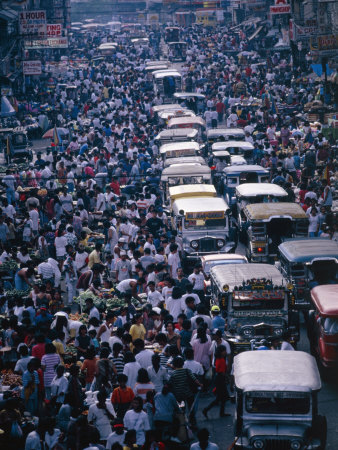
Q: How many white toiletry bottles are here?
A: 0